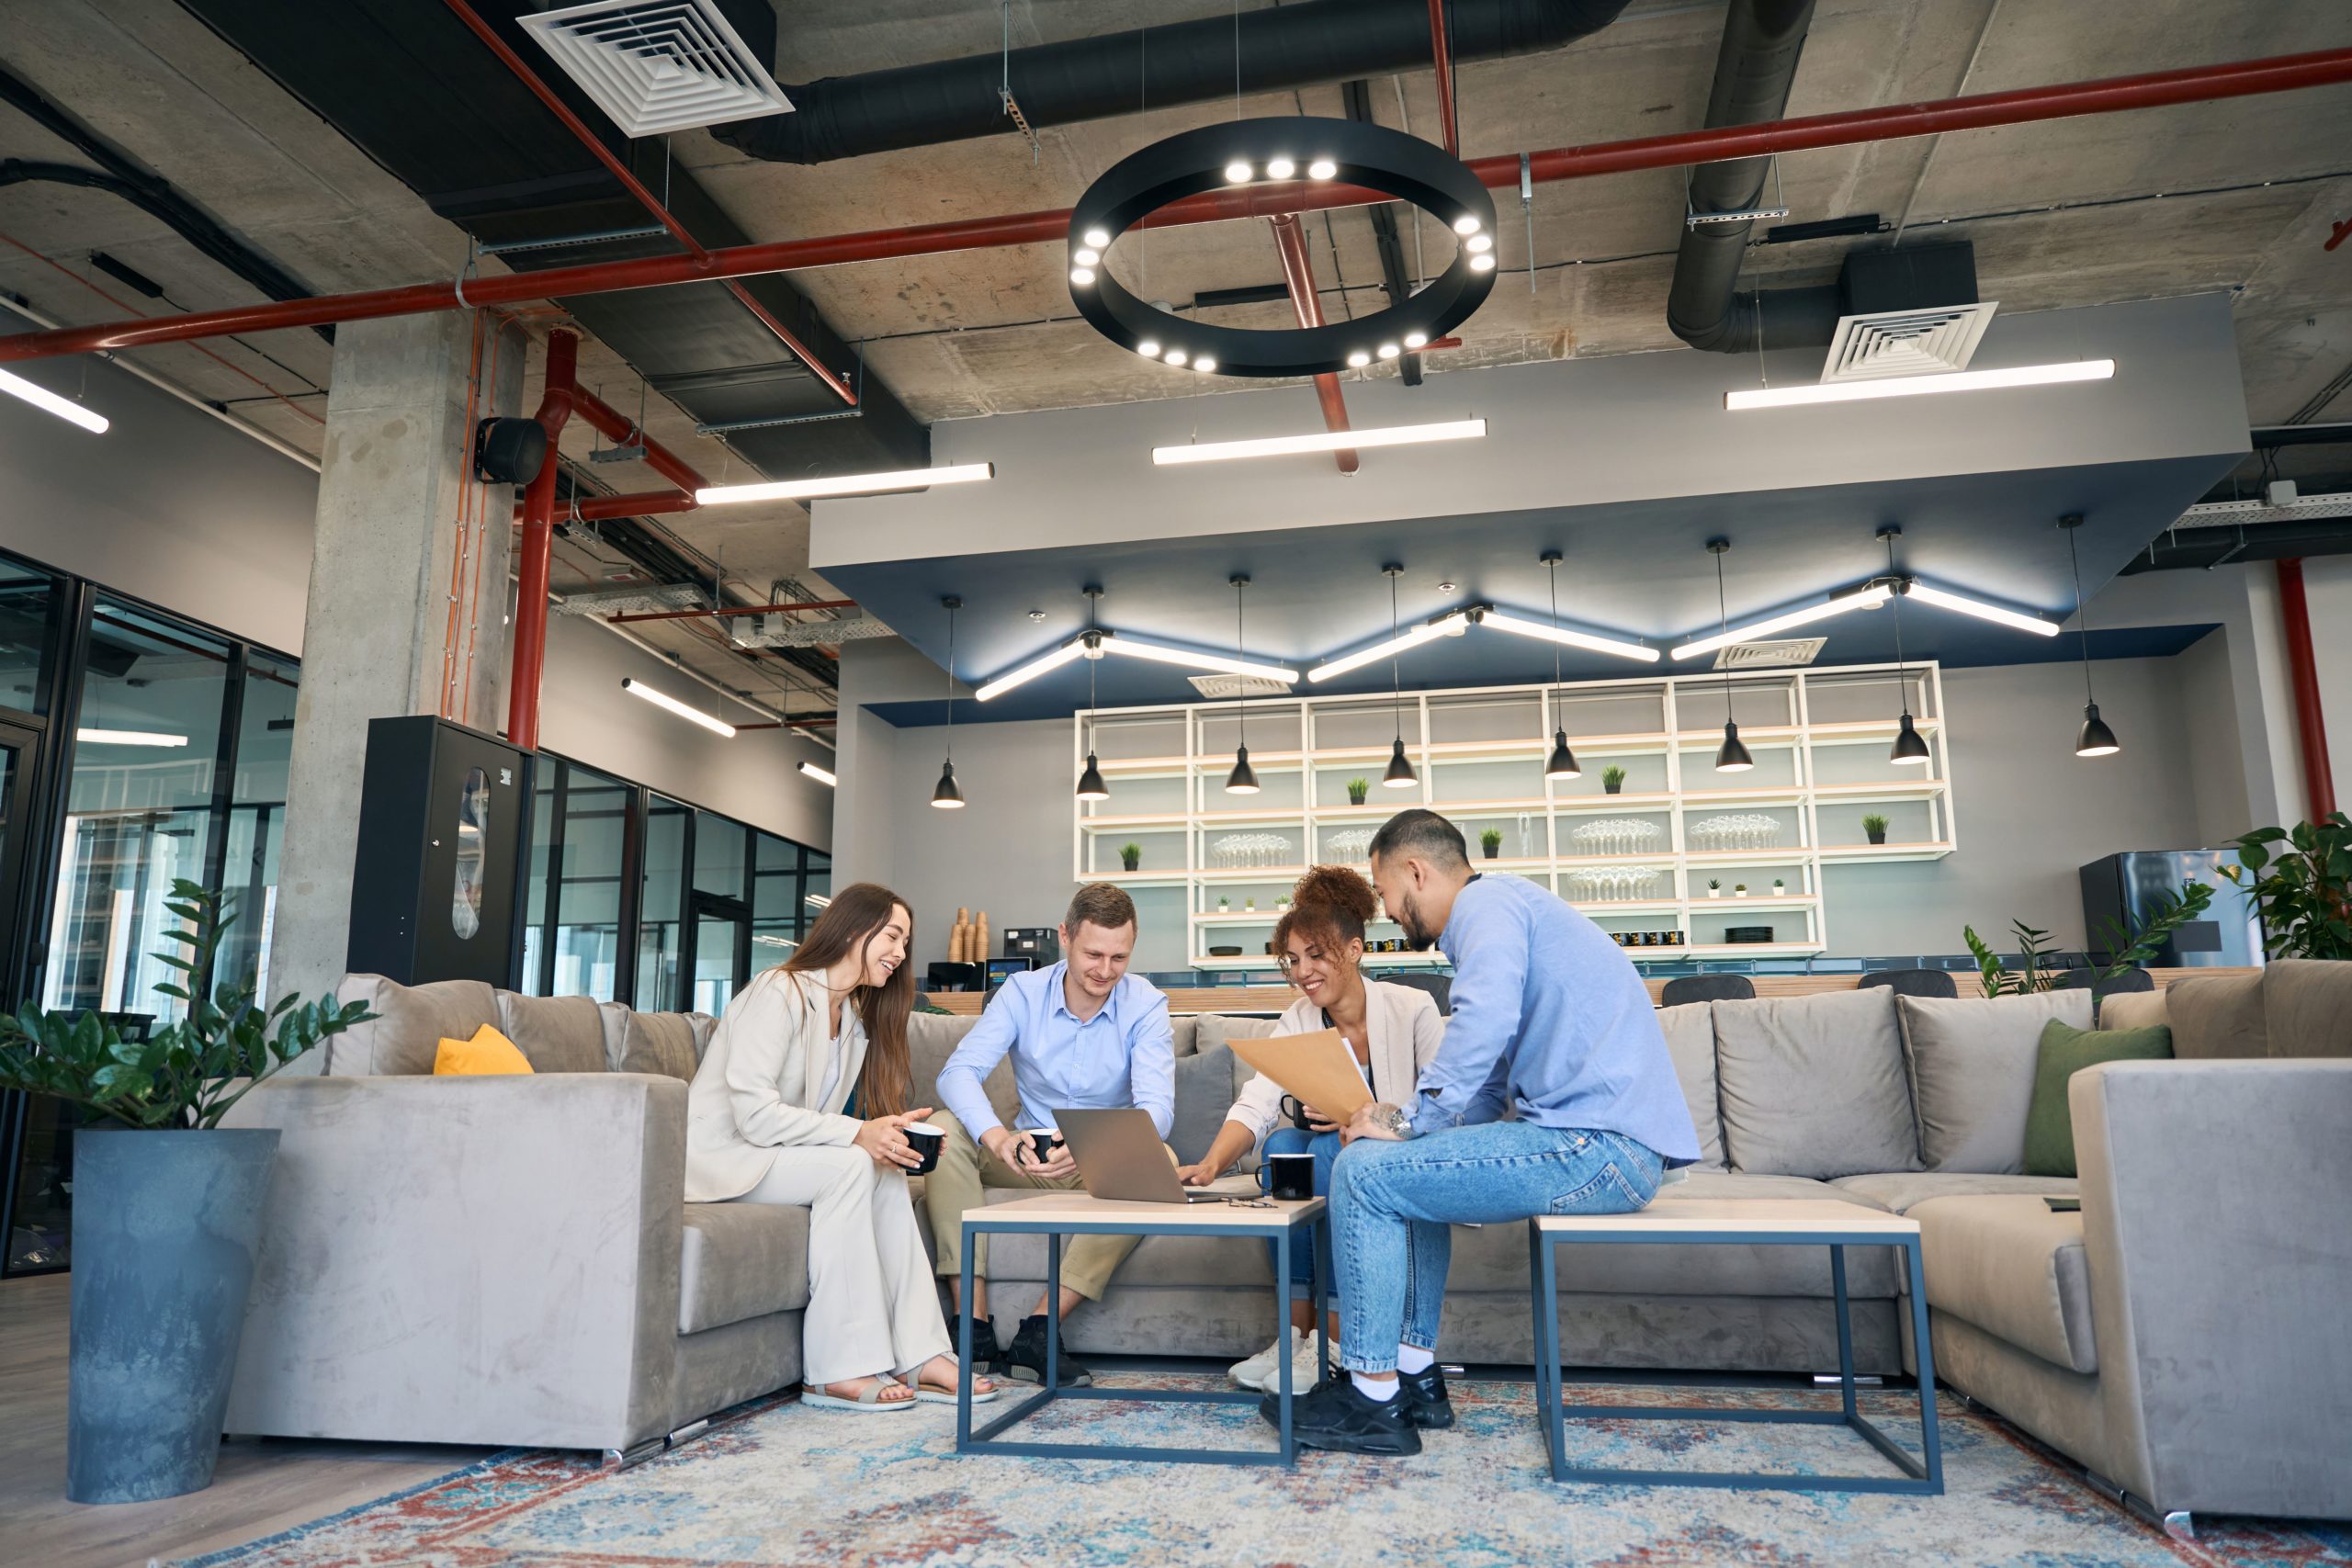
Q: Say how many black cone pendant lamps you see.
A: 8